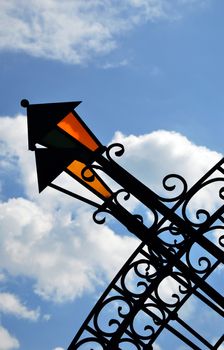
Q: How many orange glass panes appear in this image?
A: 2